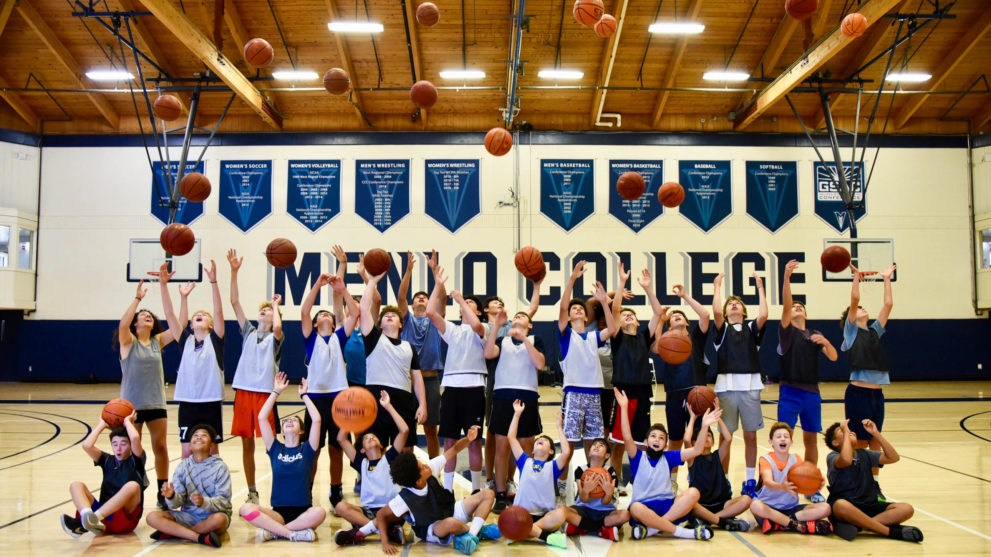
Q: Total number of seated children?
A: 11